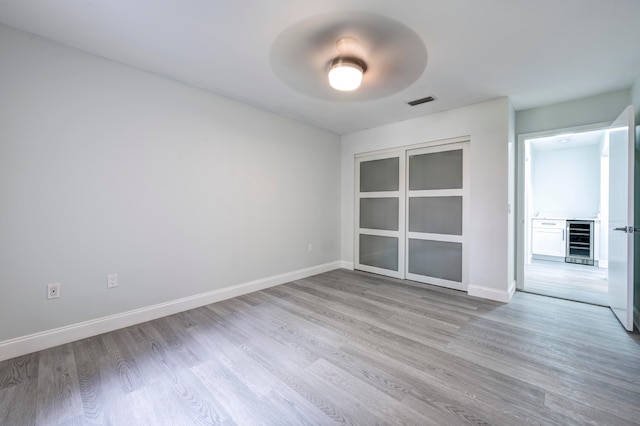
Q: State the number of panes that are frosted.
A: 6